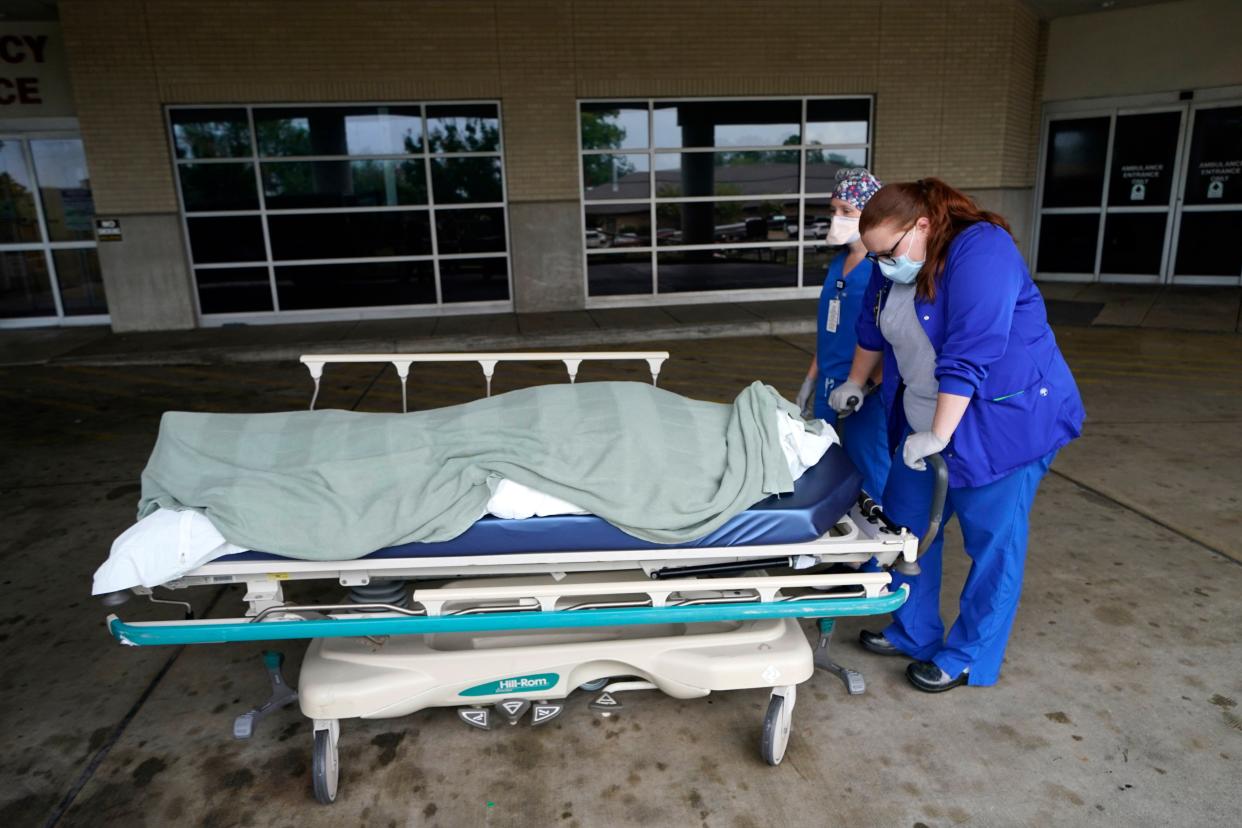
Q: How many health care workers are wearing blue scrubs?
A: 2